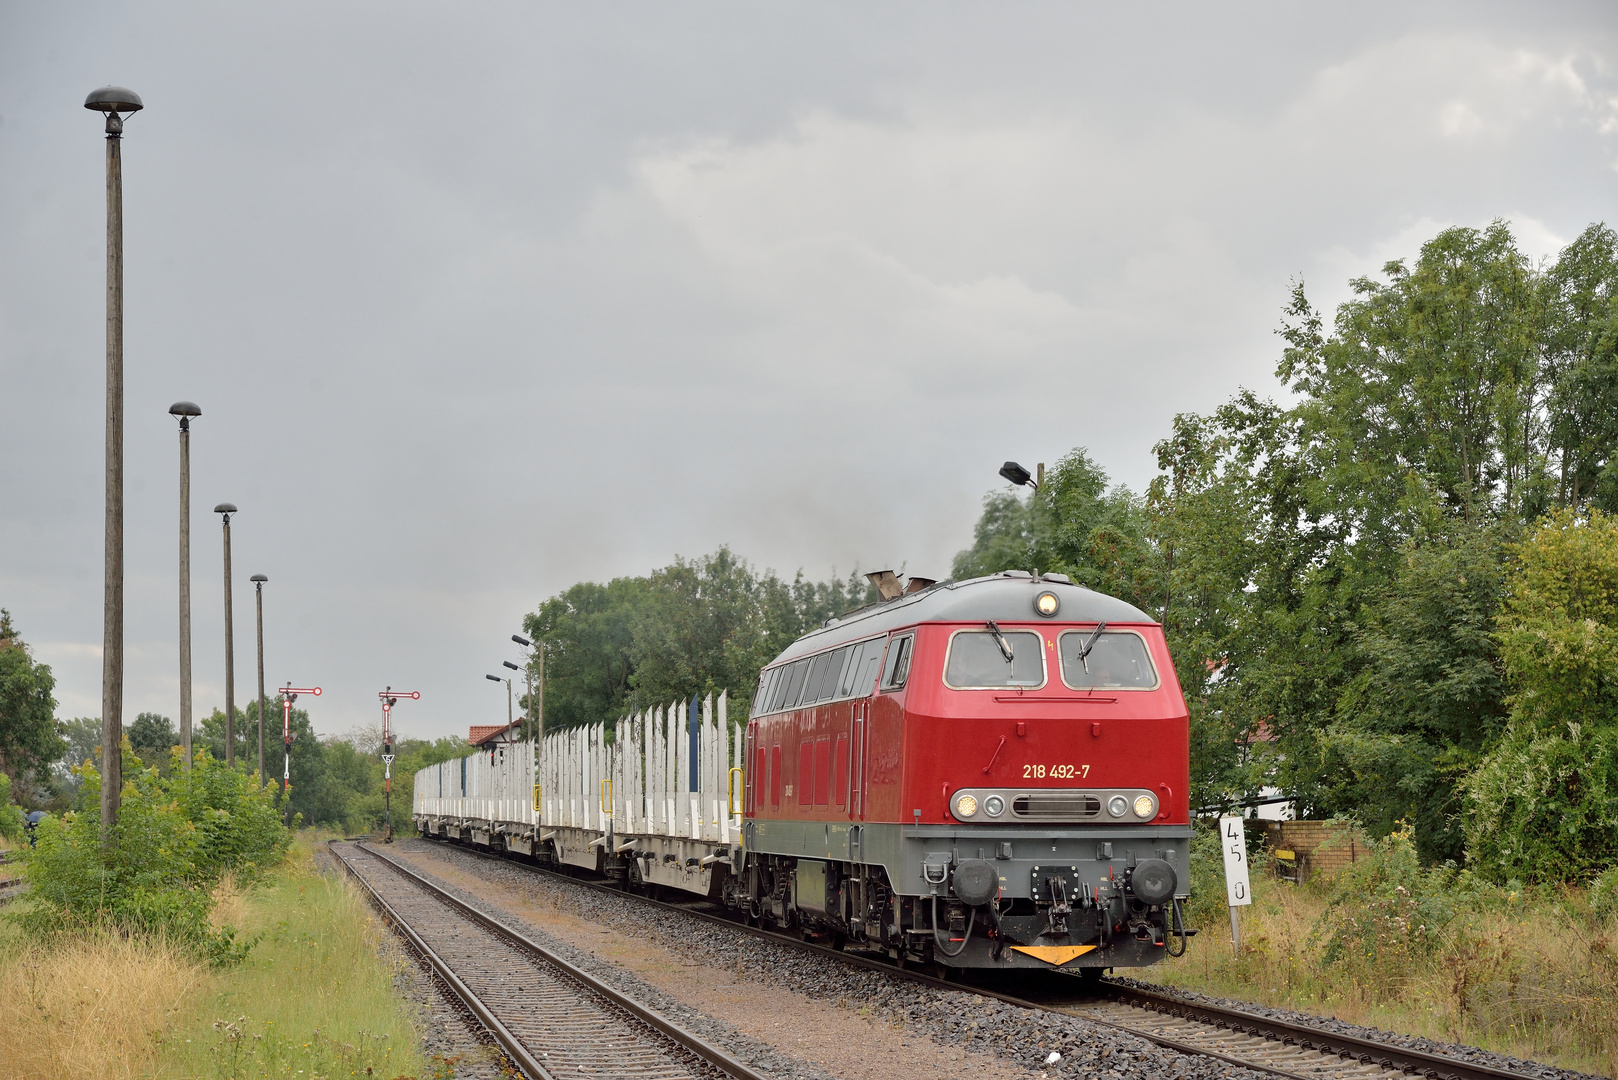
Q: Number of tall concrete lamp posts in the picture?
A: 4